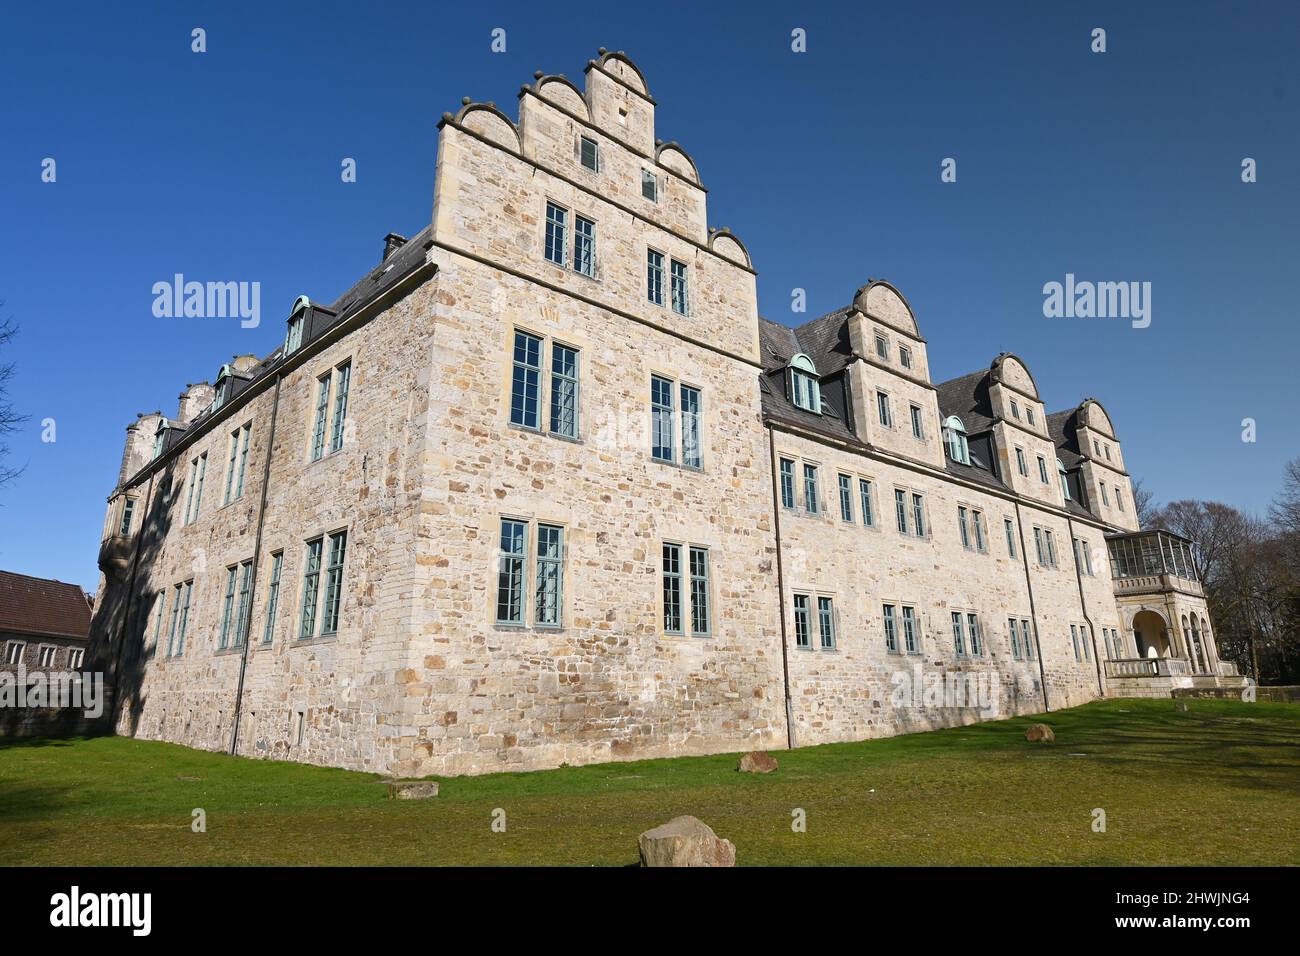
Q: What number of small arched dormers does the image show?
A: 6